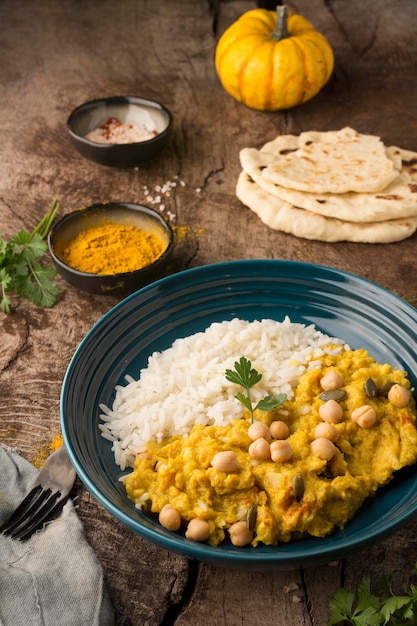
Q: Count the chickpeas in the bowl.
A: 14